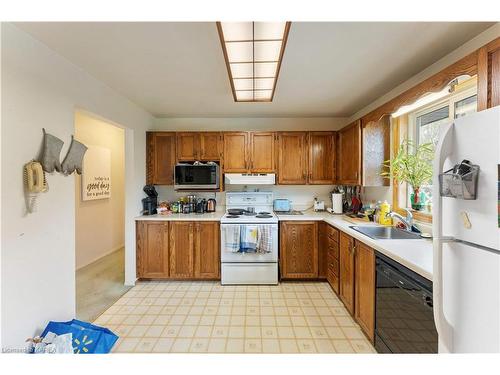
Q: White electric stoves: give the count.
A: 1